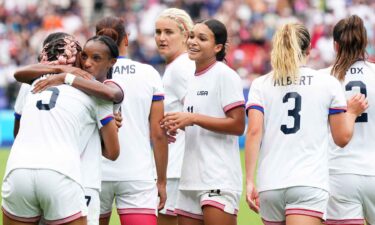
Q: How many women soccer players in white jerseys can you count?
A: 7